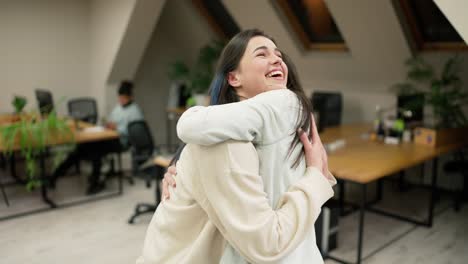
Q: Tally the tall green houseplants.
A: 2